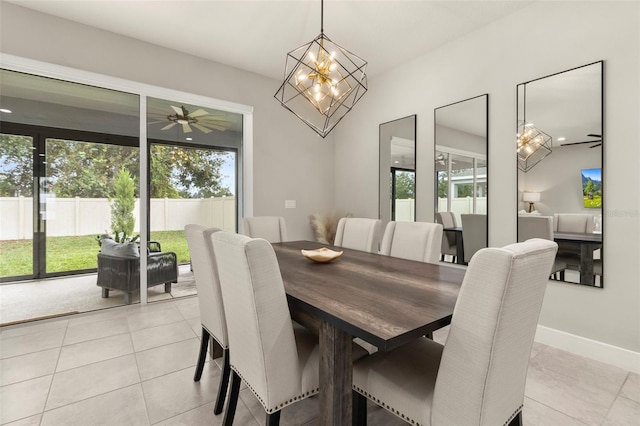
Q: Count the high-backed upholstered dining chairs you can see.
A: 6